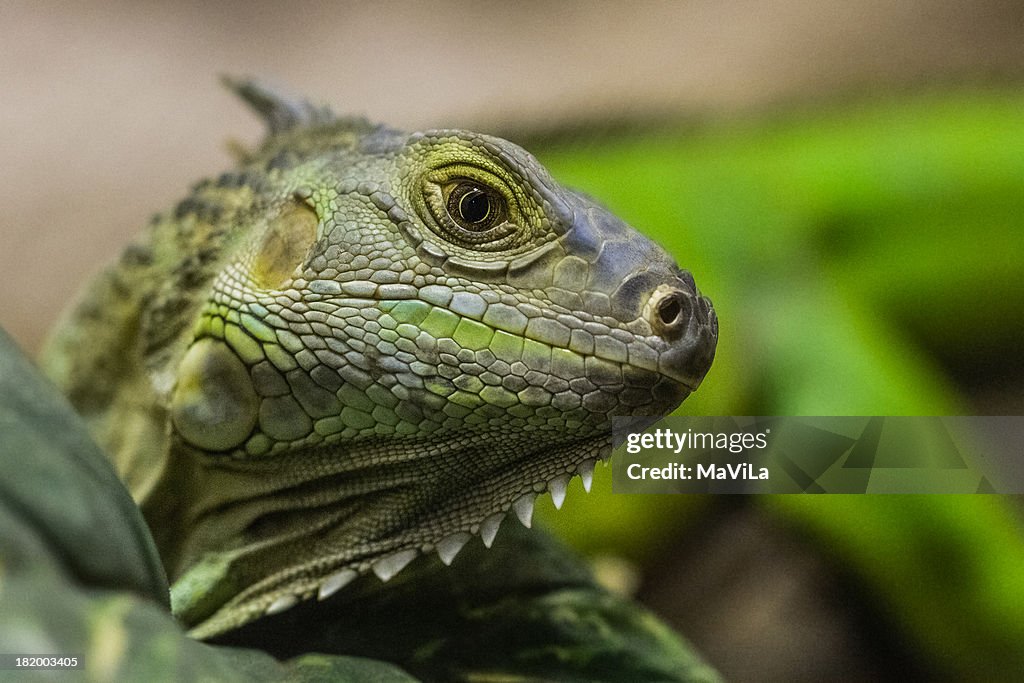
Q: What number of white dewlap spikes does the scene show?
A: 8